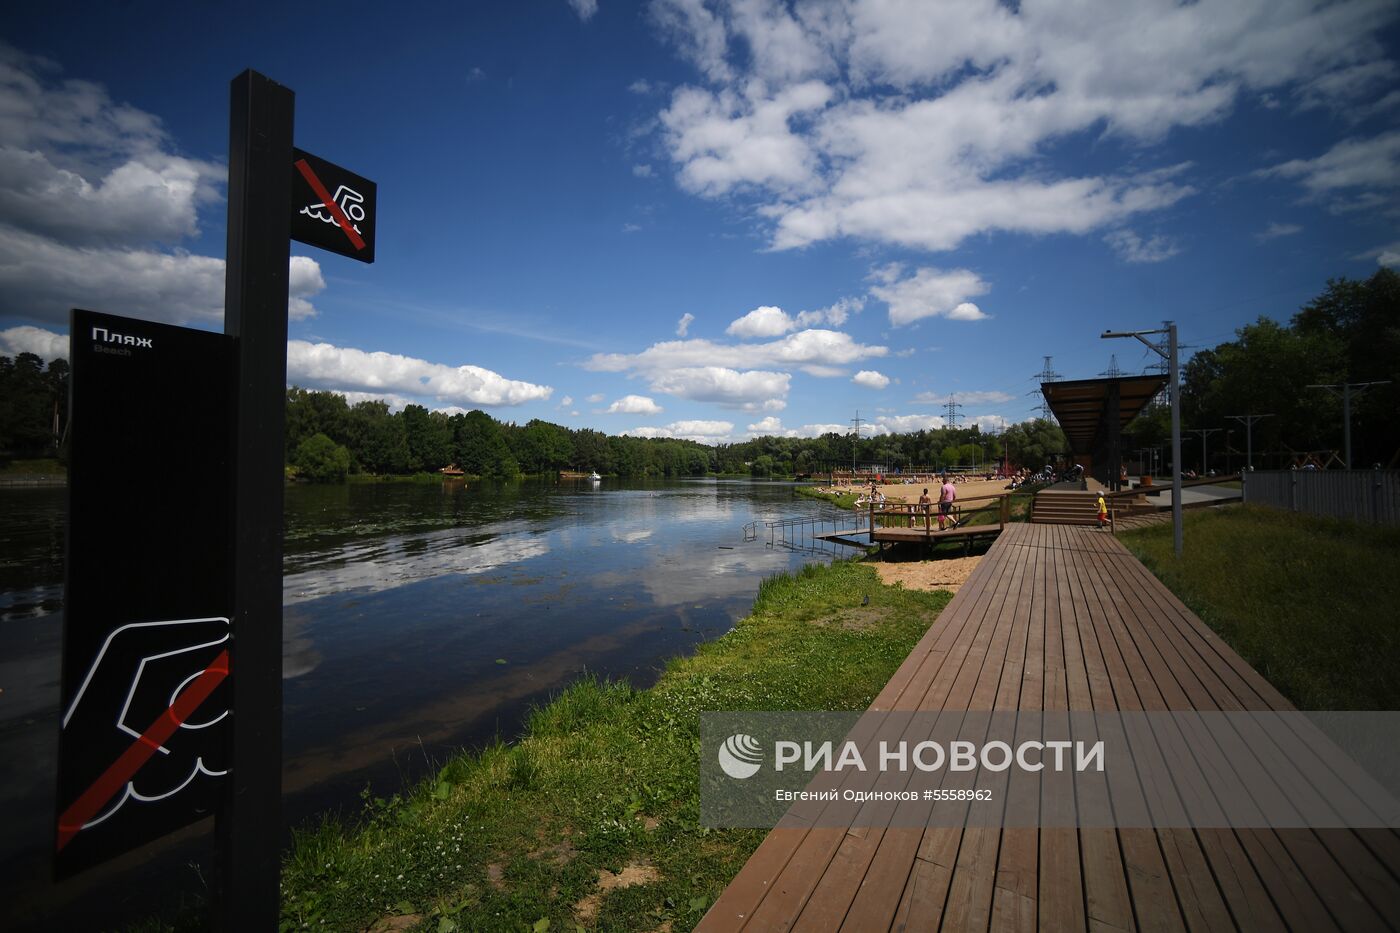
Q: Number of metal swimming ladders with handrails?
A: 1